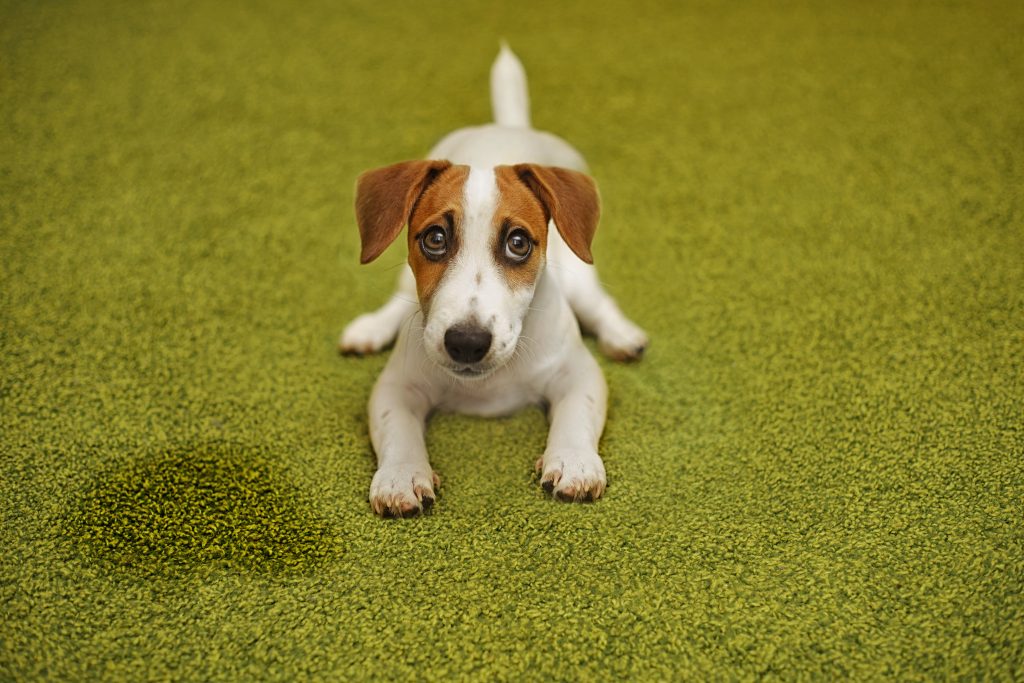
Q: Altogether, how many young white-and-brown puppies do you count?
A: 1